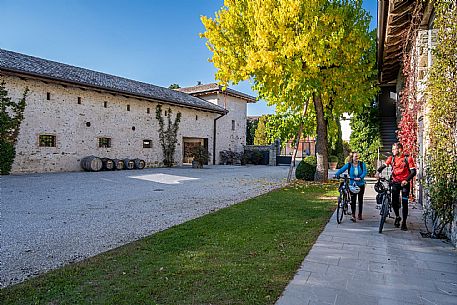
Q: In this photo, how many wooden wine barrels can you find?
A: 5